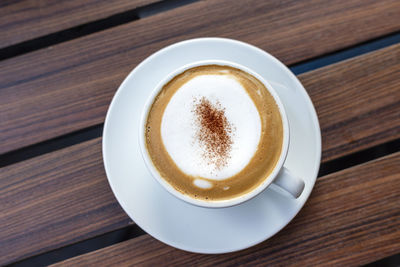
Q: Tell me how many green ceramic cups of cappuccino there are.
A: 0